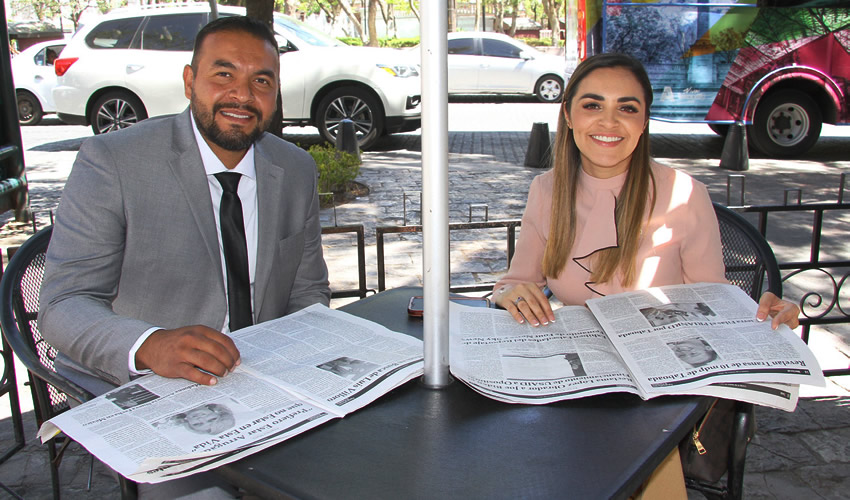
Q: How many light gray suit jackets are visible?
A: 1